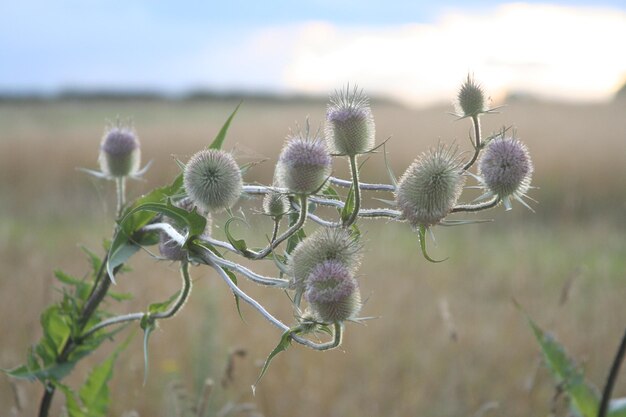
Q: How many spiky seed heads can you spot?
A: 11